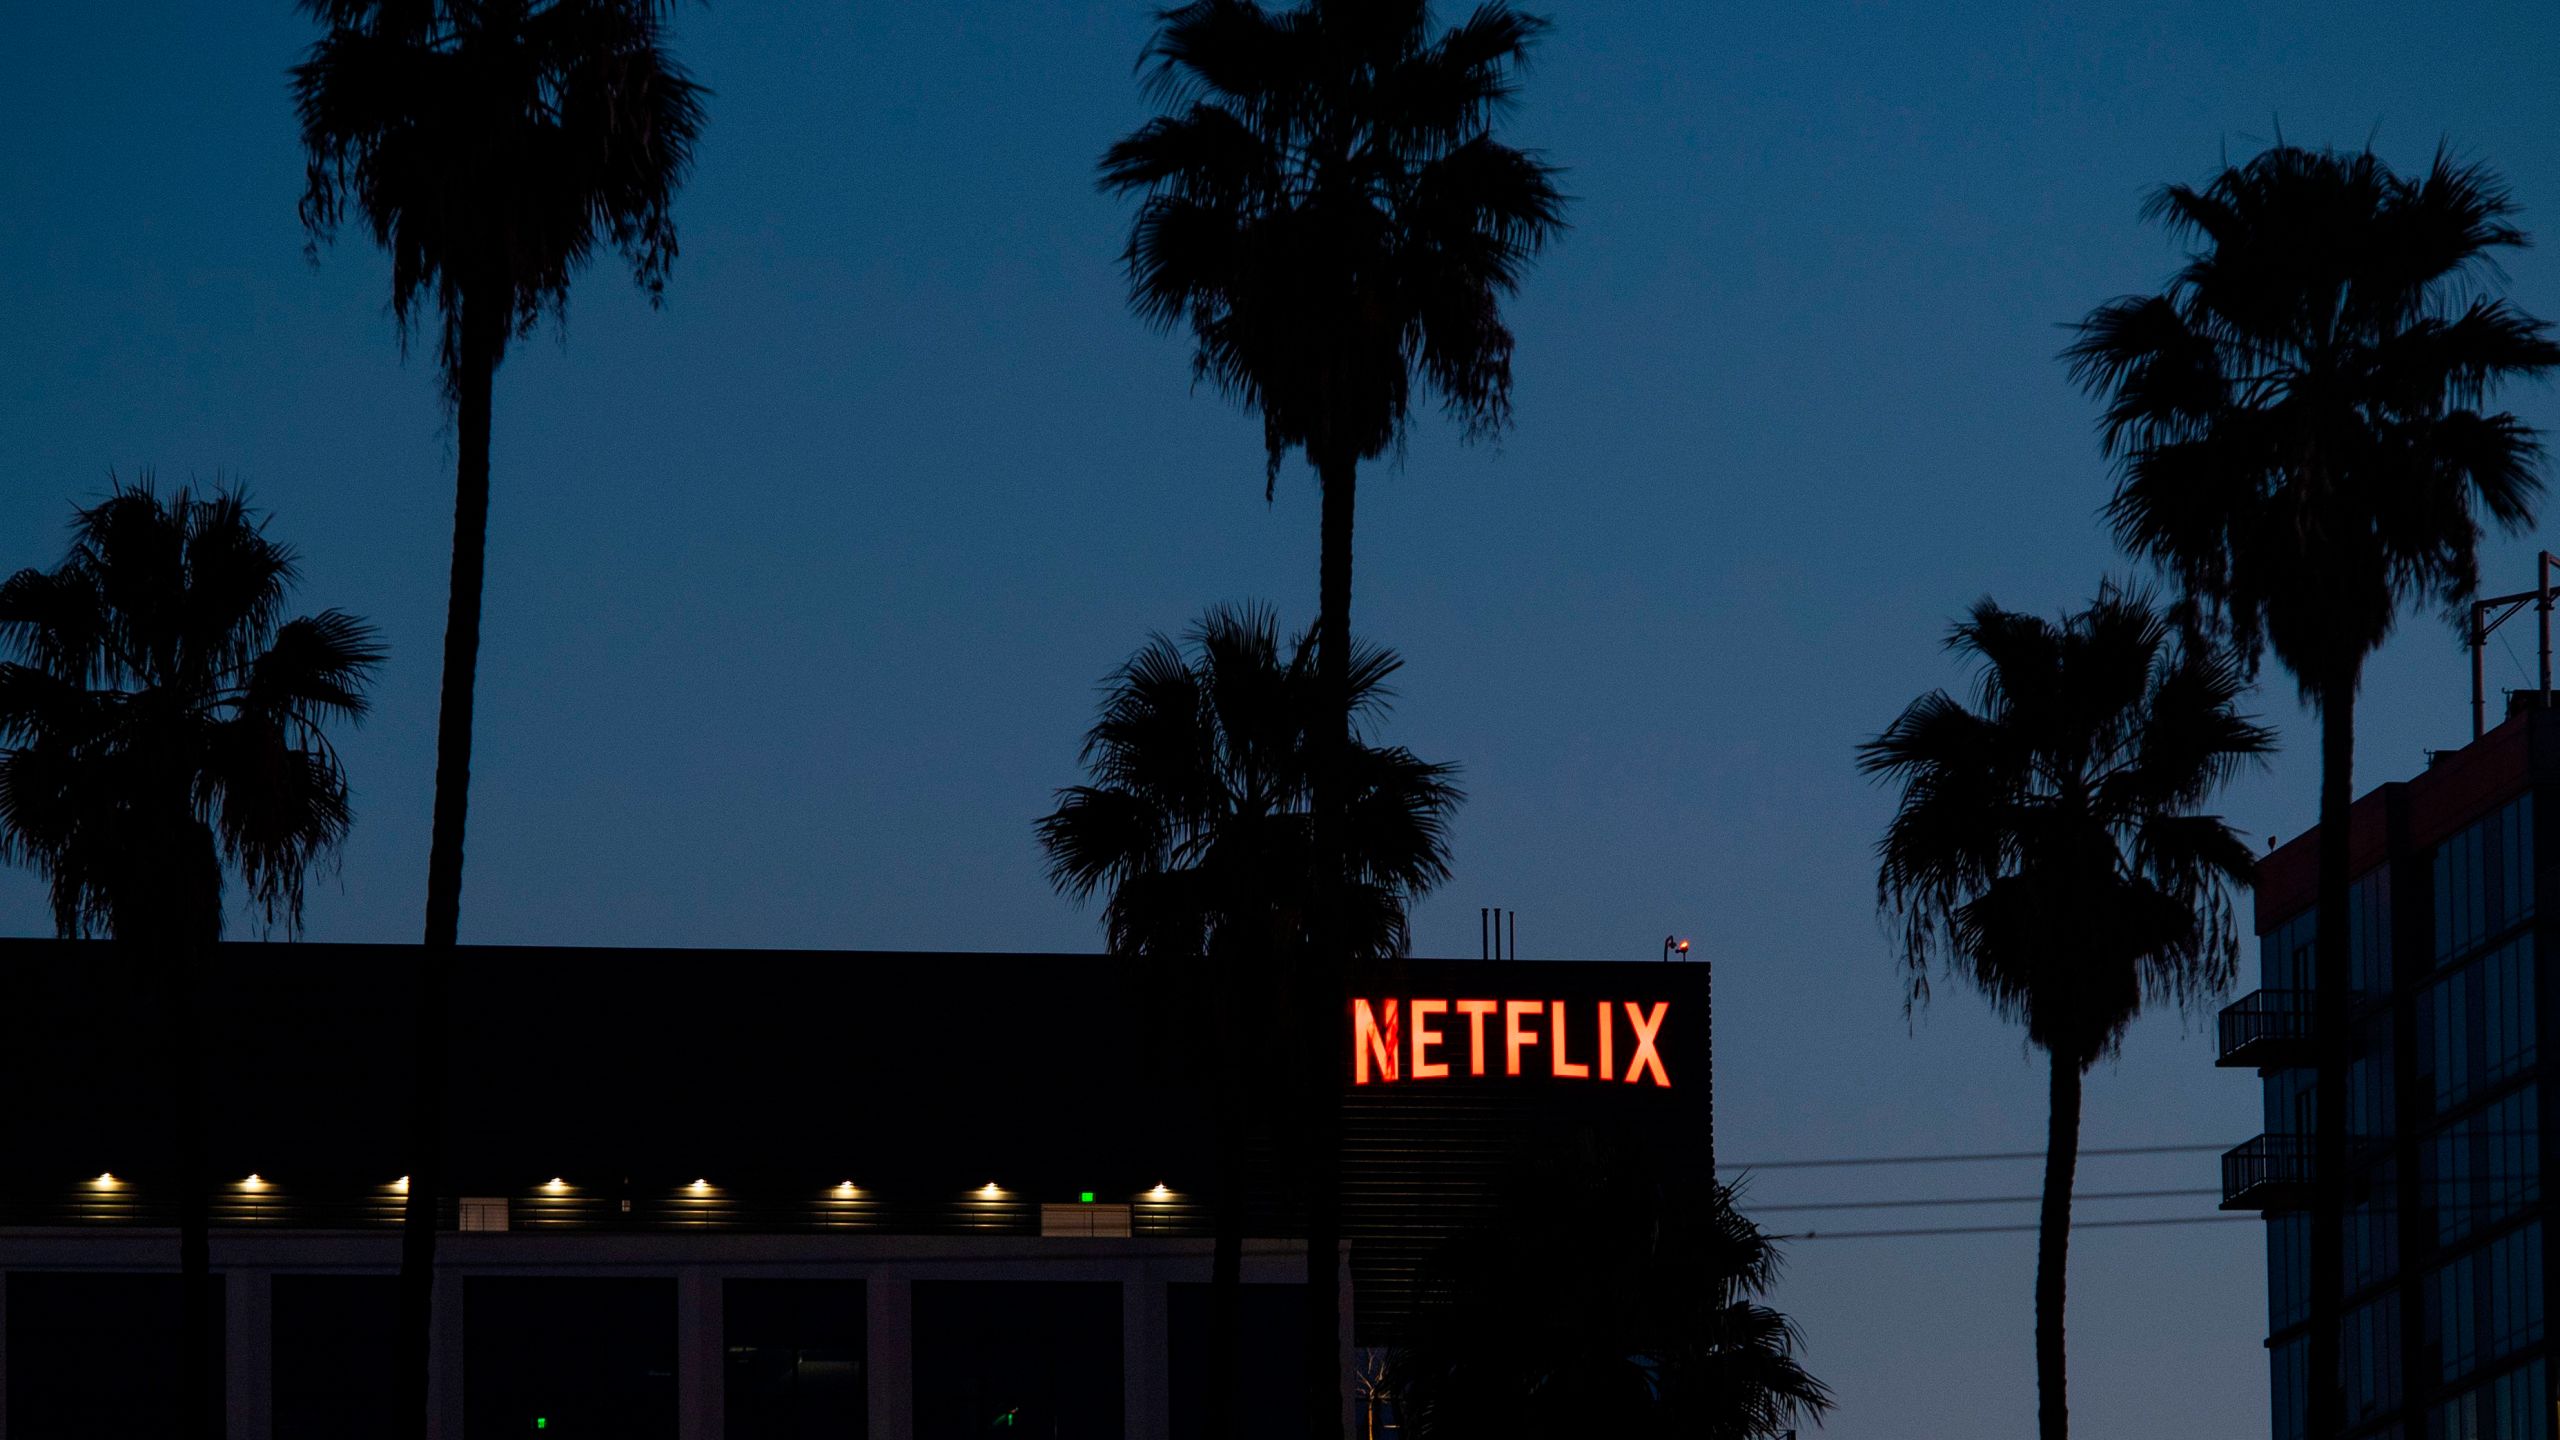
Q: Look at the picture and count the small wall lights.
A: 8